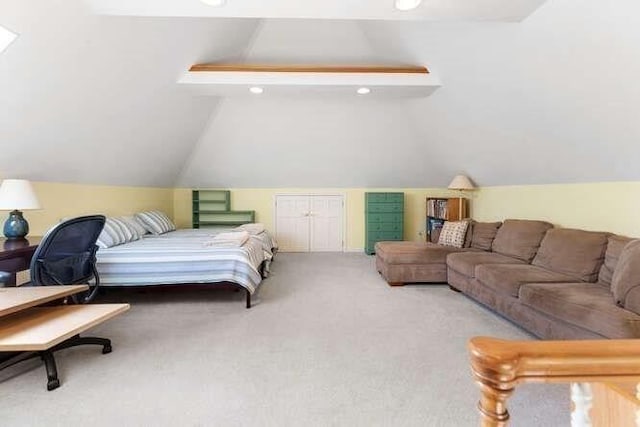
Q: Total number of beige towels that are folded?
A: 2